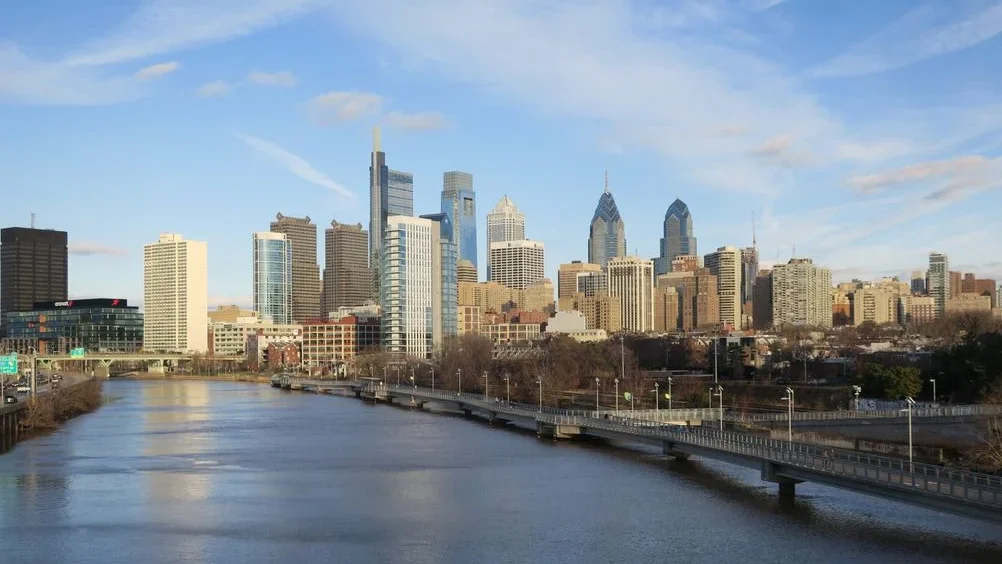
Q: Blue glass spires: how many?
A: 2